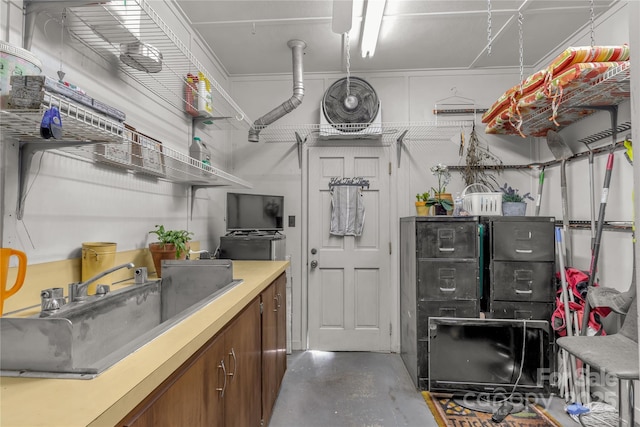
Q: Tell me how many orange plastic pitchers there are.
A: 1